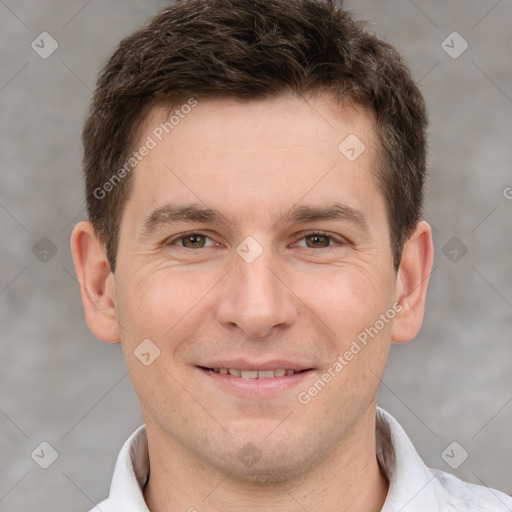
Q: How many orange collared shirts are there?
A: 0